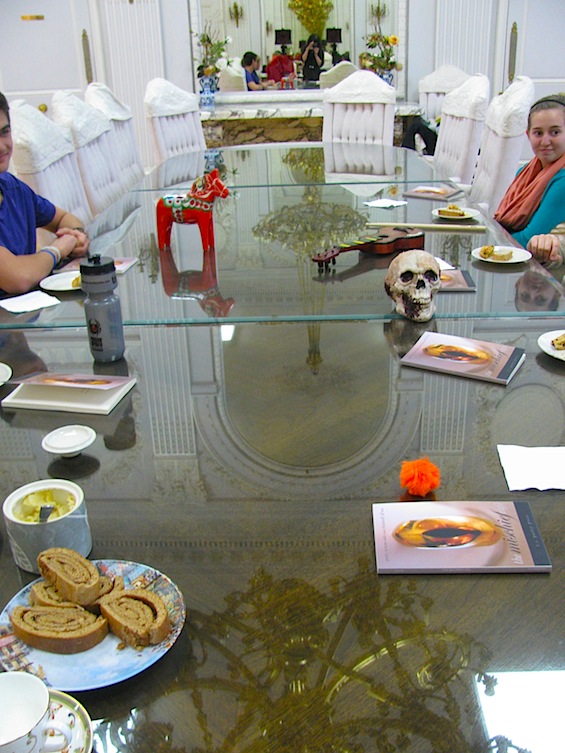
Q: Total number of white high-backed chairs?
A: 8